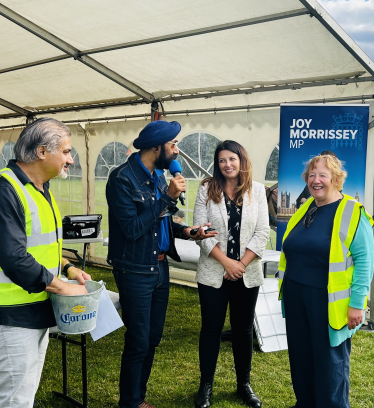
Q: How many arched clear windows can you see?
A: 5